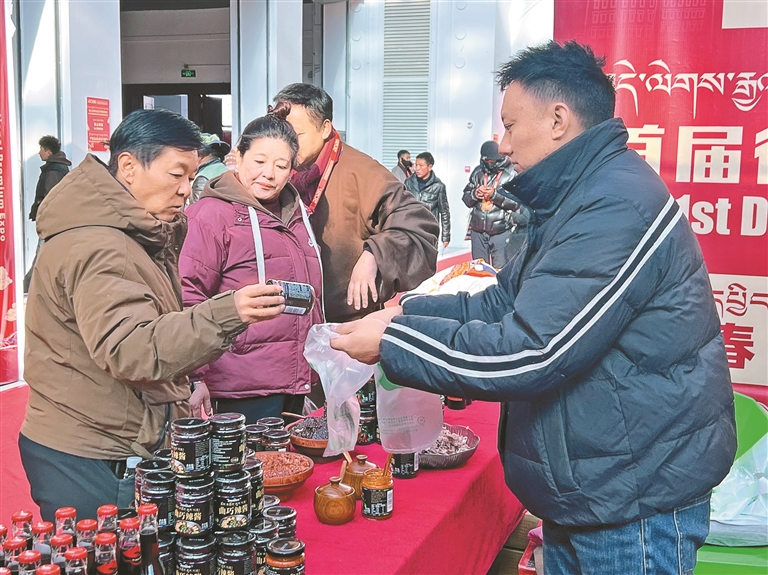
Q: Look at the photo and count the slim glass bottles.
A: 15